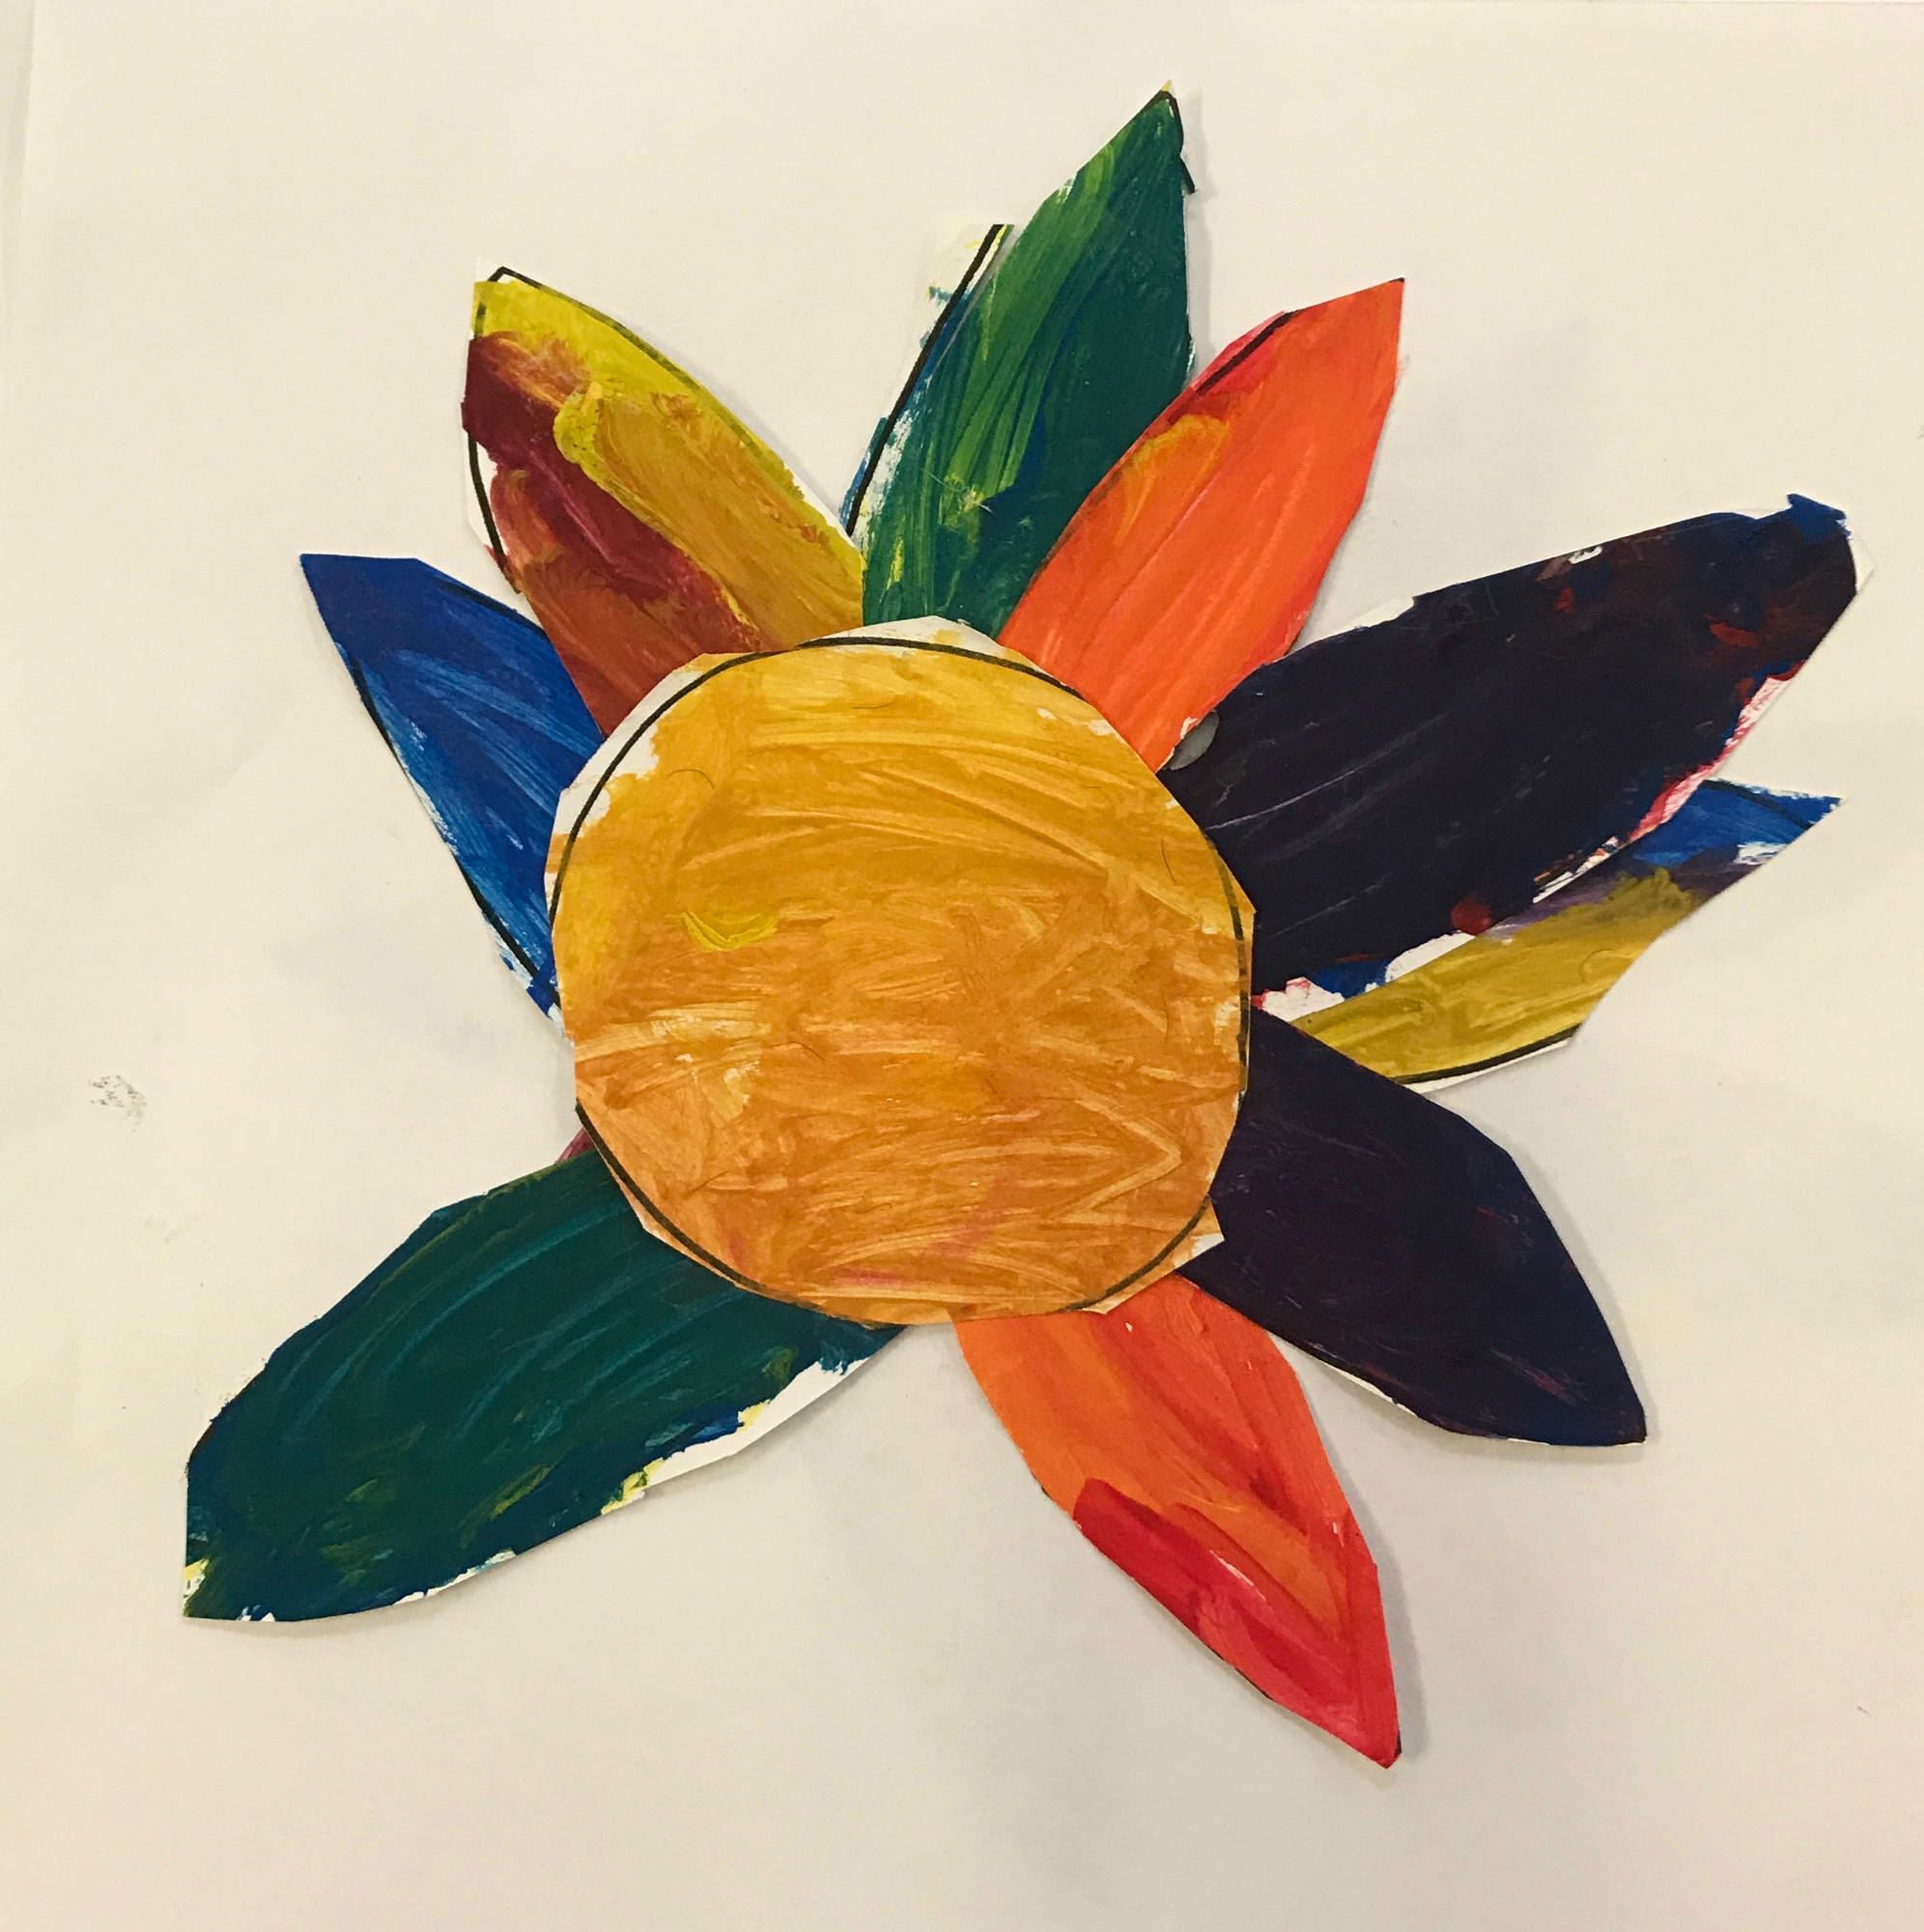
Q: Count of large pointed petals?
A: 9